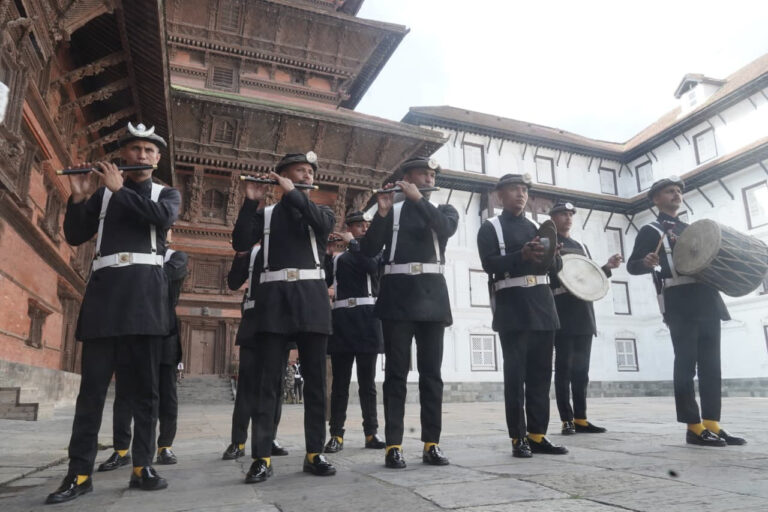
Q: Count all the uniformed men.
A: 9